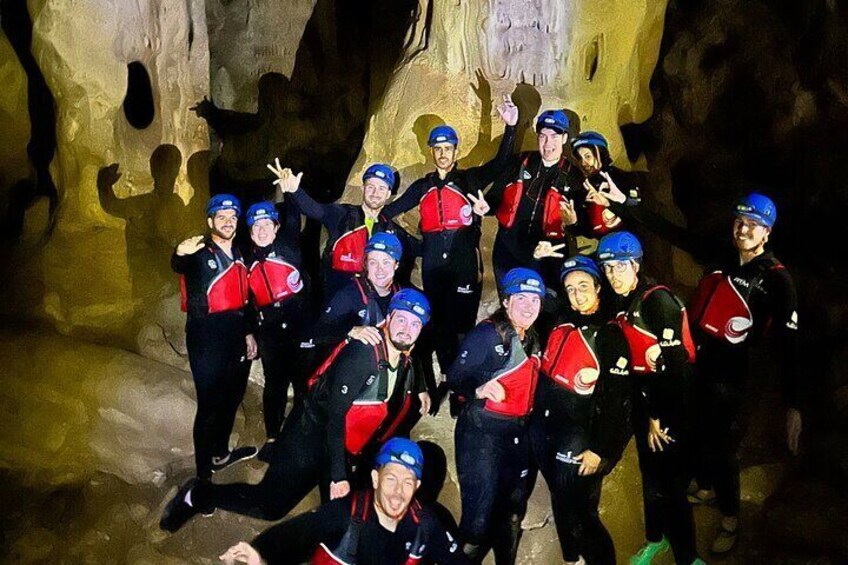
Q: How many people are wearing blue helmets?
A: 13